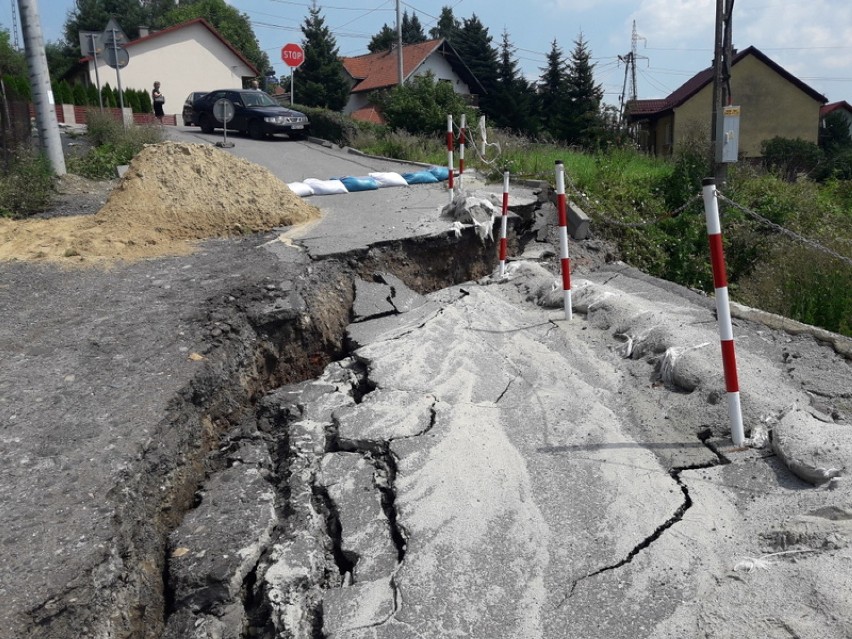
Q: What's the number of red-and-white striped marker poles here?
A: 5